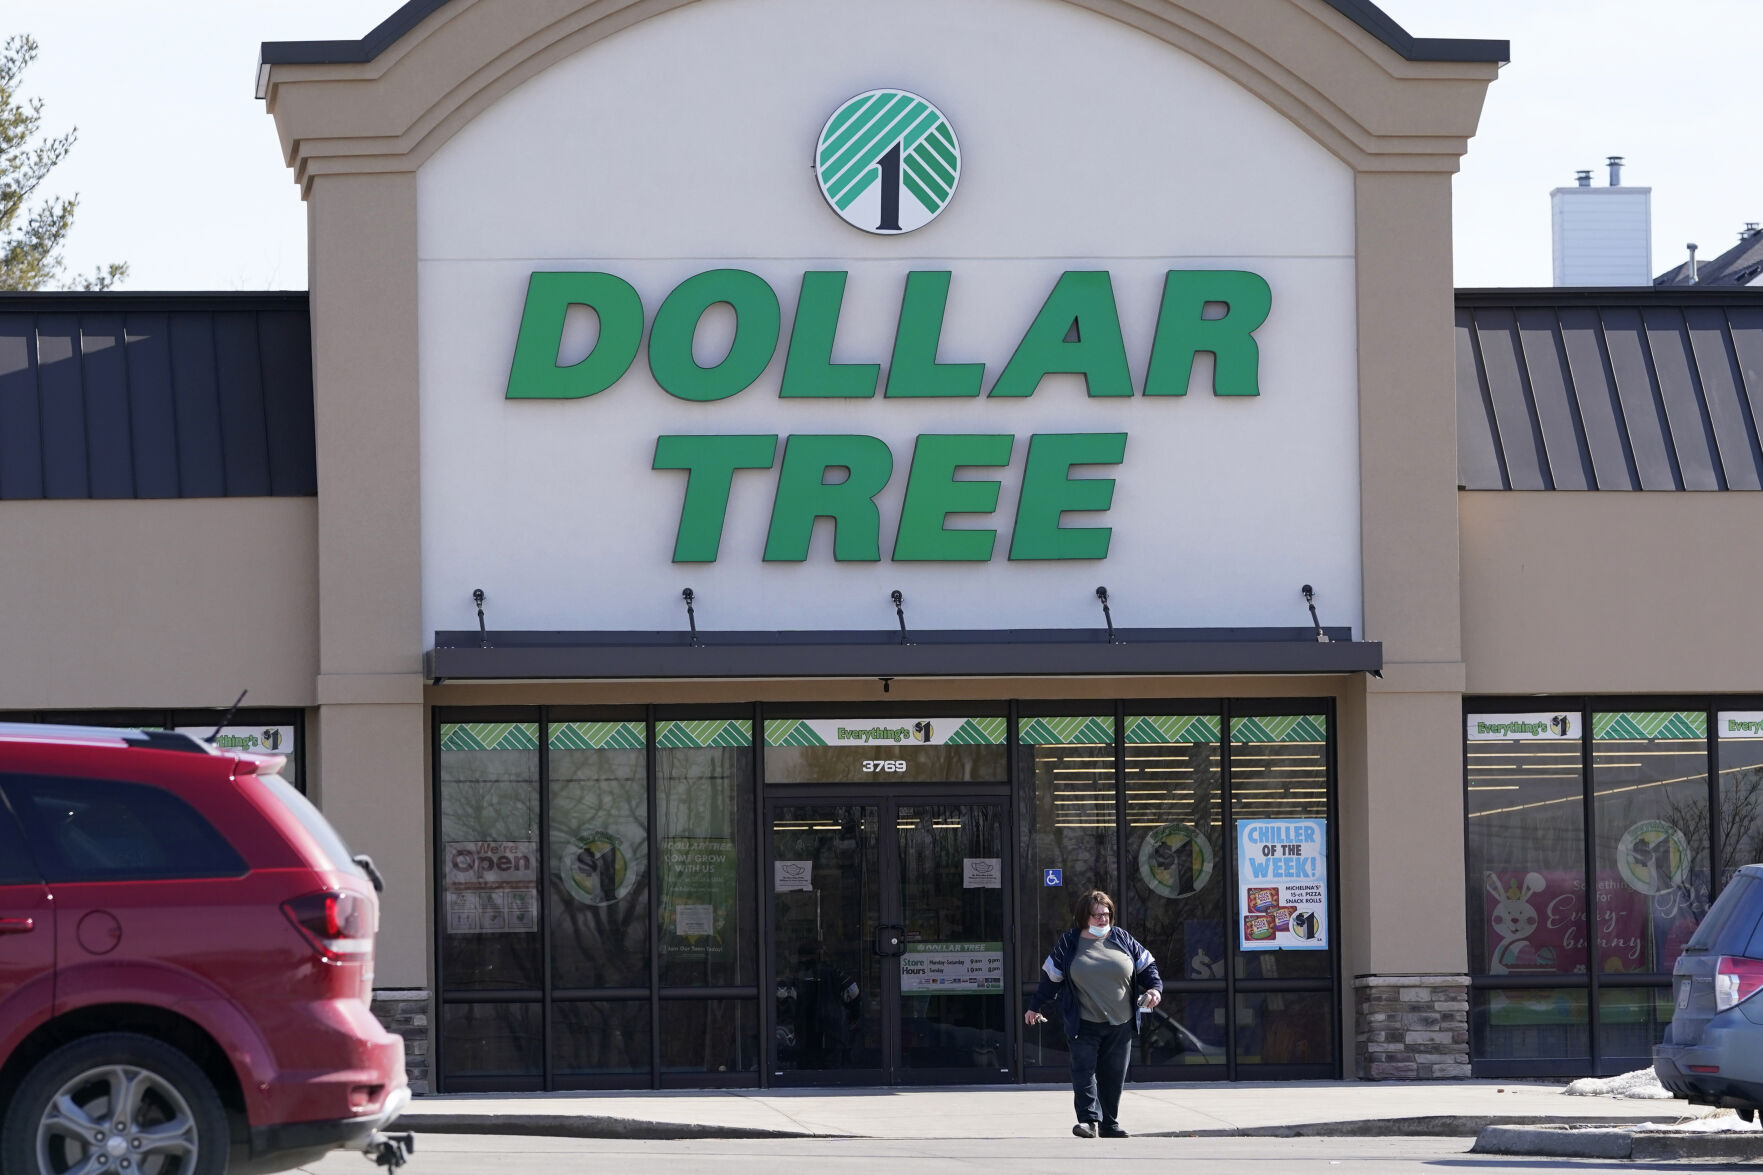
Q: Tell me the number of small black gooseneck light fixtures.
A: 5